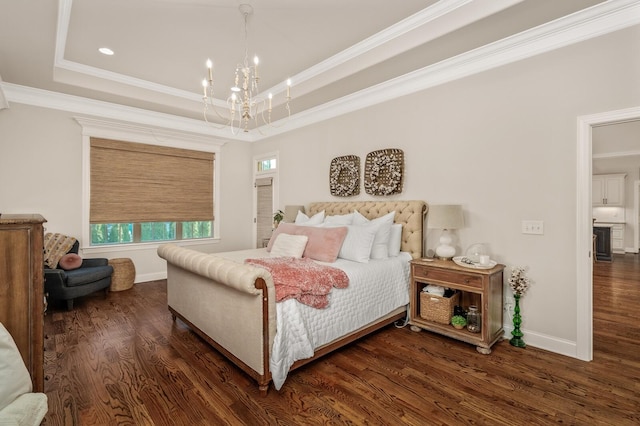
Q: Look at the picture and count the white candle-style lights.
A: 6